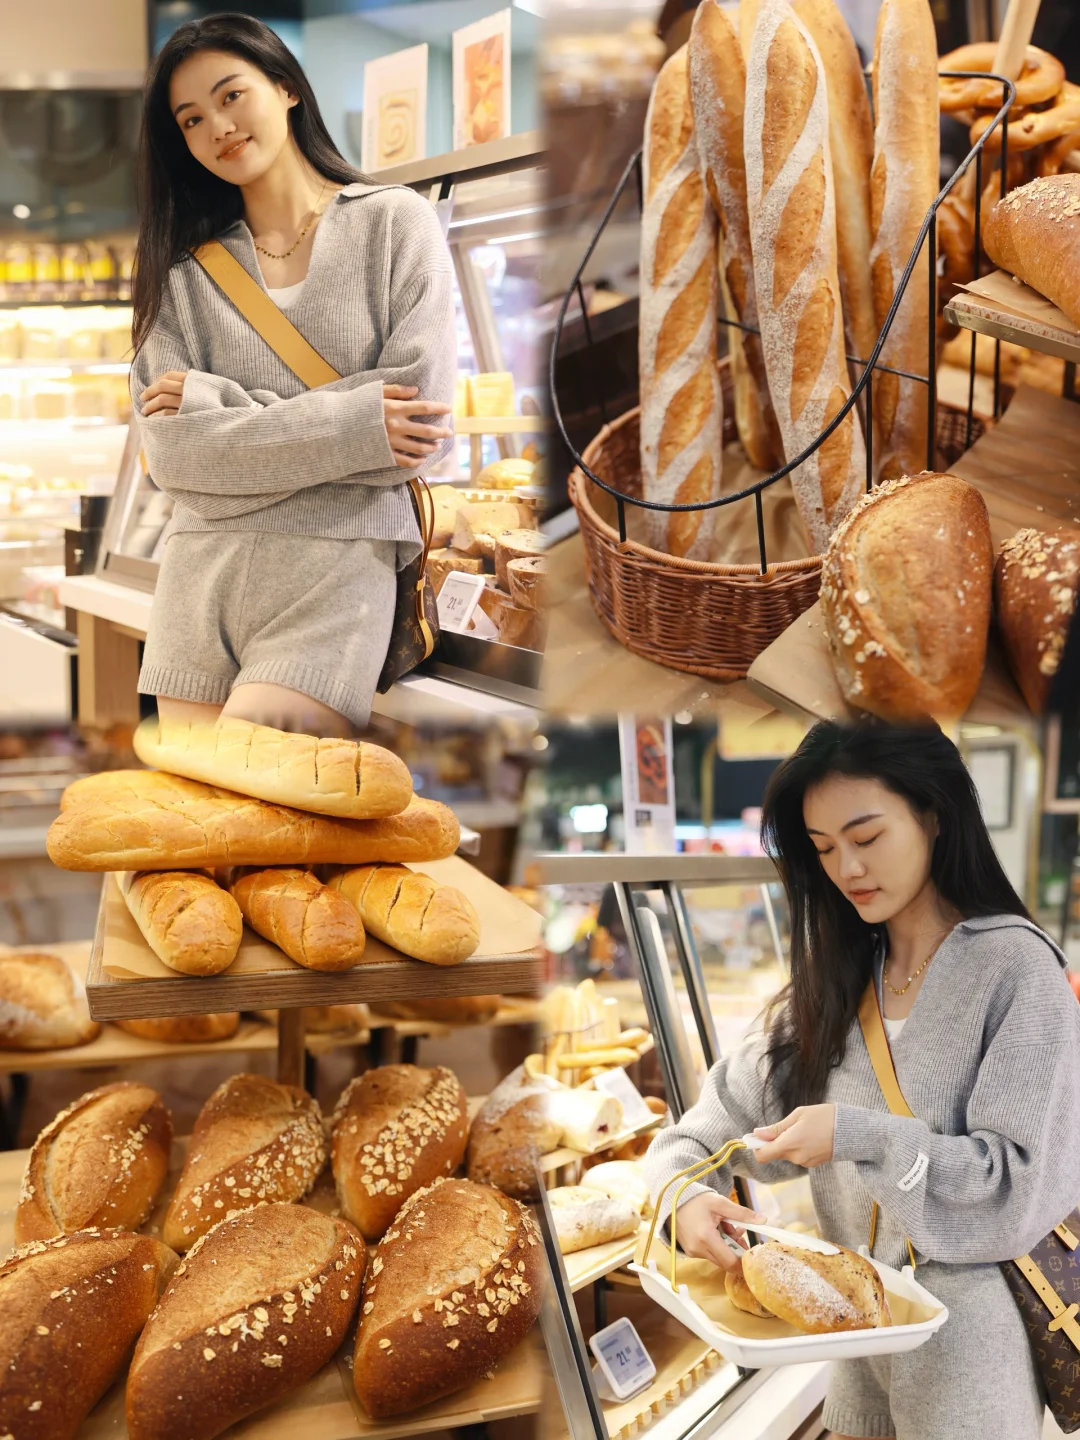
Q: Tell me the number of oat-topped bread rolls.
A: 9